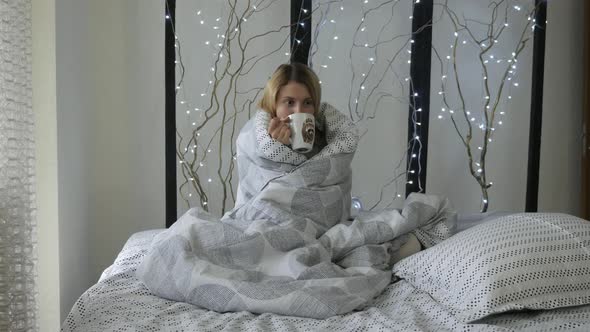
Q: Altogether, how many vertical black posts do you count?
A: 4